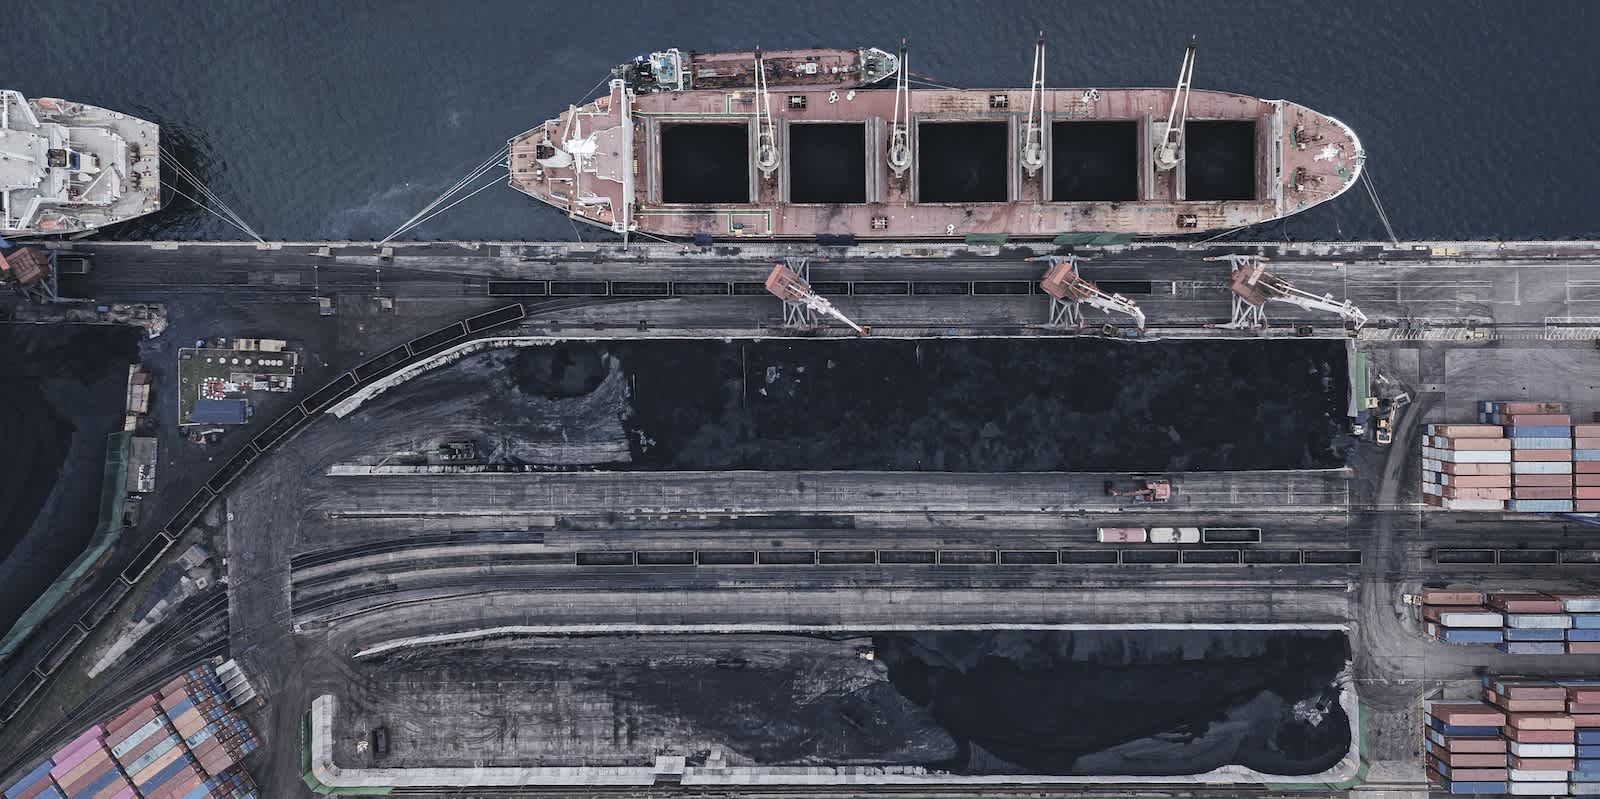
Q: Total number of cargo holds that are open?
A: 5